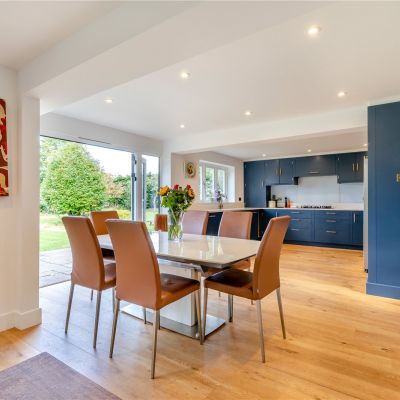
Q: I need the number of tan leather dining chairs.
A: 6